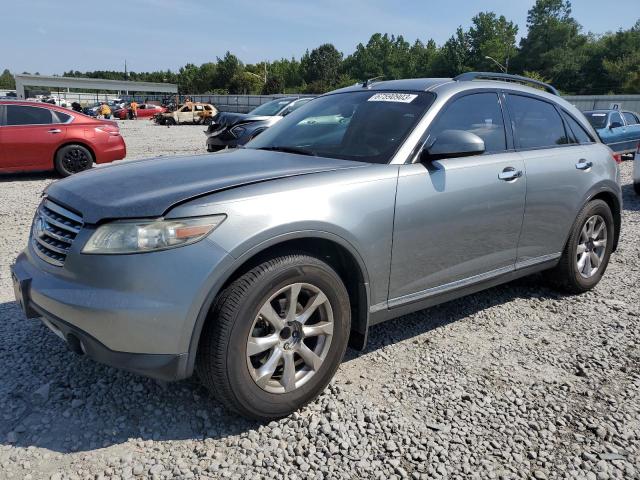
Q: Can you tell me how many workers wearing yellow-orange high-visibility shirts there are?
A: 2